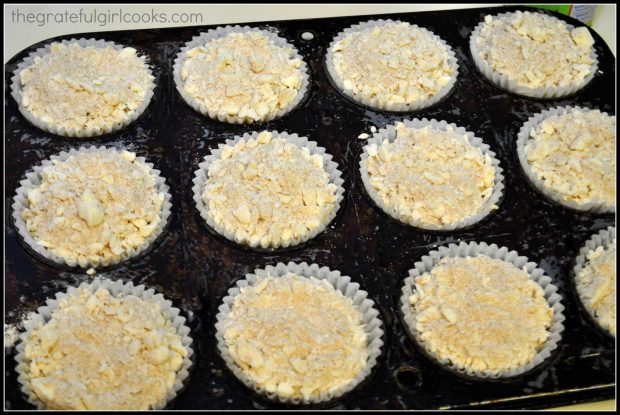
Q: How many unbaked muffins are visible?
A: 12